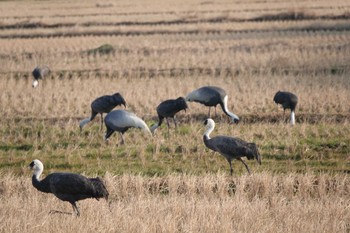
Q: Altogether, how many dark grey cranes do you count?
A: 6